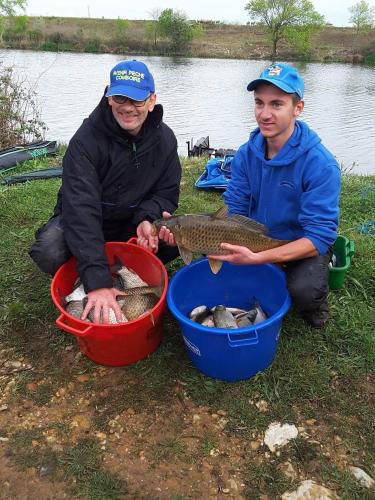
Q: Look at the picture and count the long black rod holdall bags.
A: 2